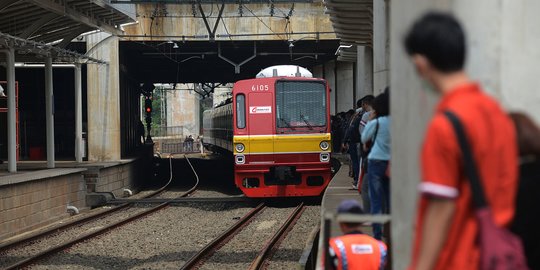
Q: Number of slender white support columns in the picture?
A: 3